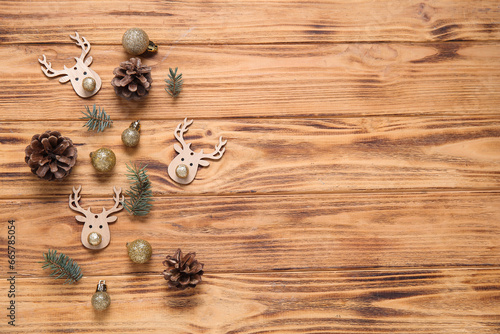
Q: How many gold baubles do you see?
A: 5